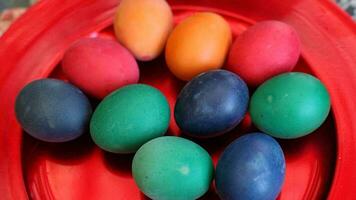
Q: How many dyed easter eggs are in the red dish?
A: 10